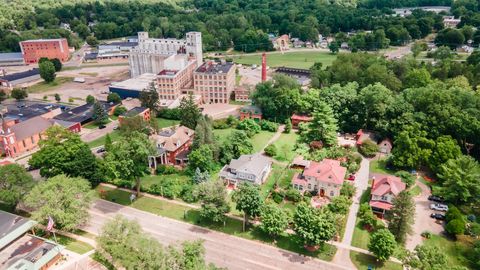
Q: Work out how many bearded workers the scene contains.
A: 0